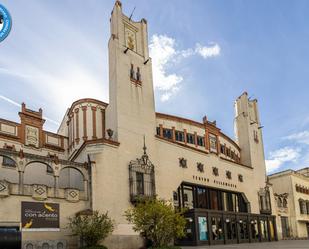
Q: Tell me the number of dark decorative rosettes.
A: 5